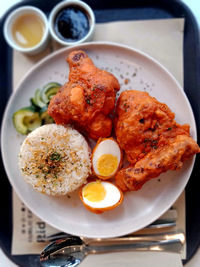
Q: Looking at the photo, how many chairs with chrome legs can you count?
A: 0